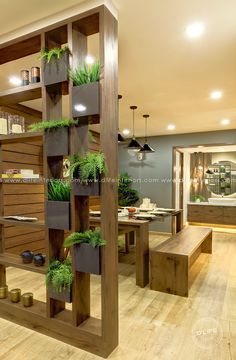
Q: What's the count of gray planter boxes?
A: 7